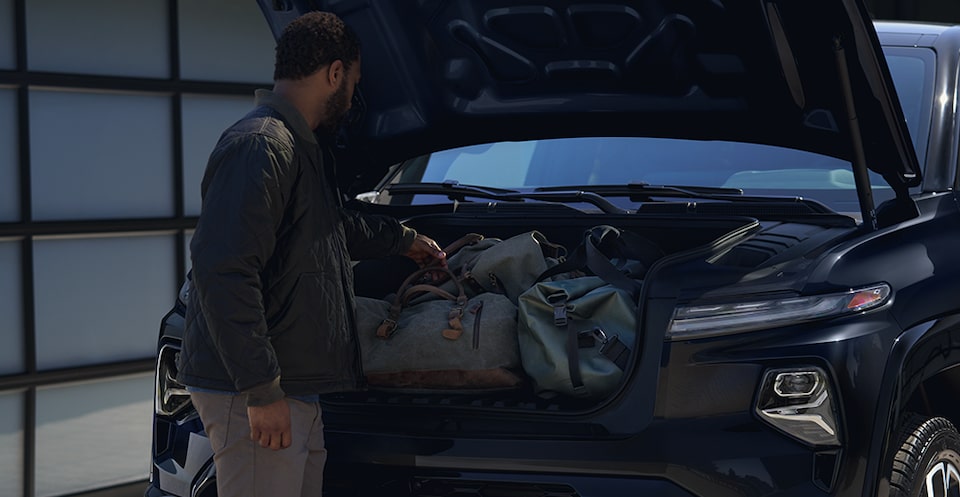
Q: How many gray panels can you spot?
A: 11